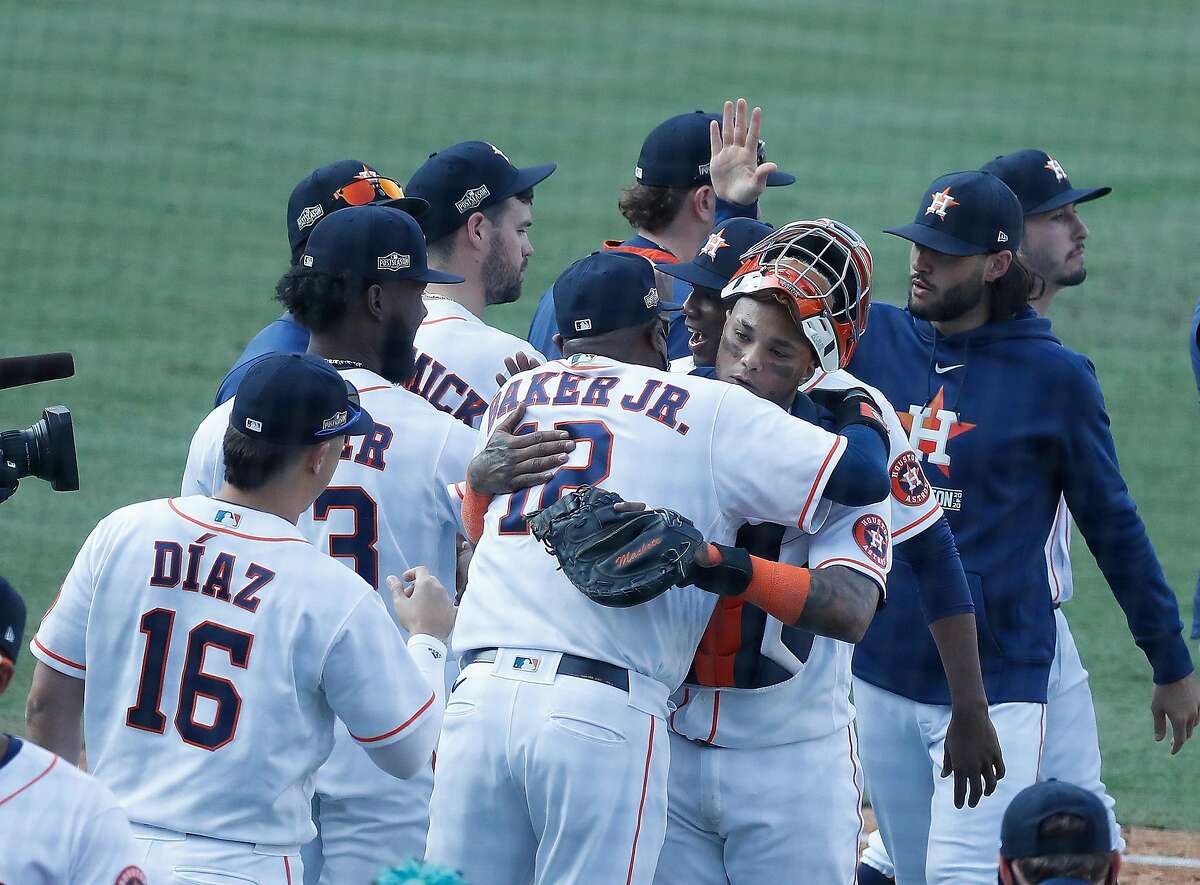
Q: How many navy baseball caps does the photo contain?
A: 11